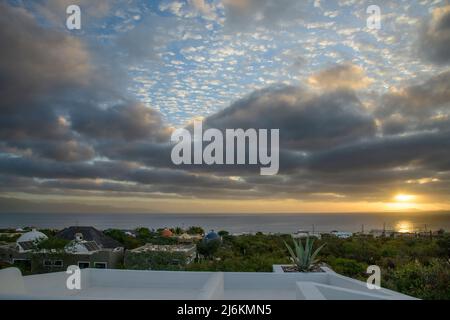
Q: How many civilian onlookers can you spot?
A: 0